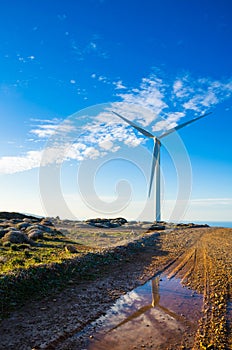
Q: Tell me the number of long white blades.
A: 3